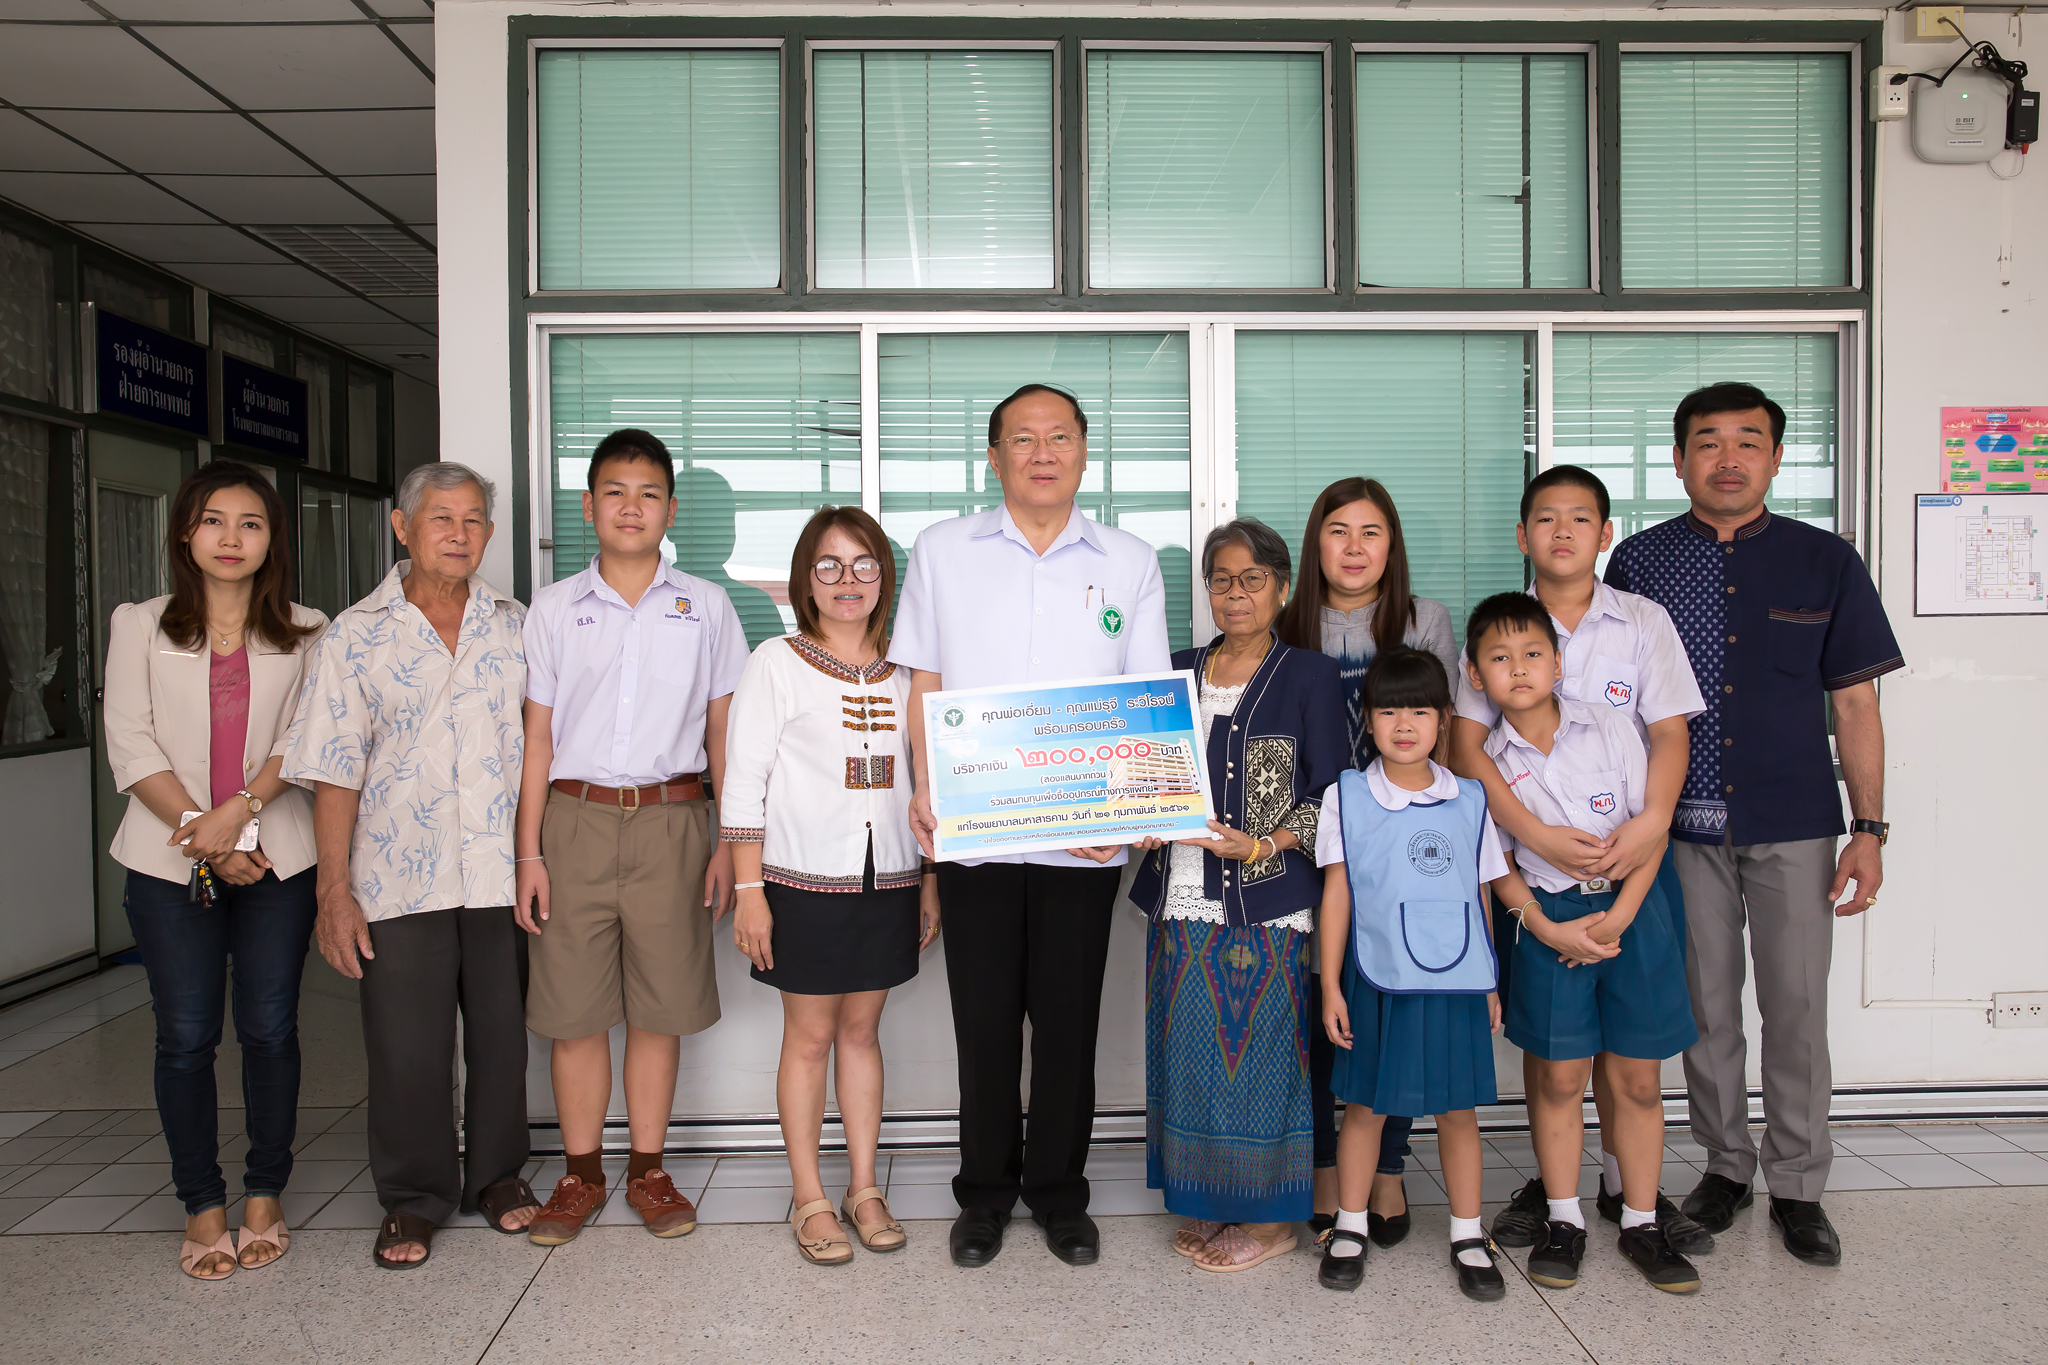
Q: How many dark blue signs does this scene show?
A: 2